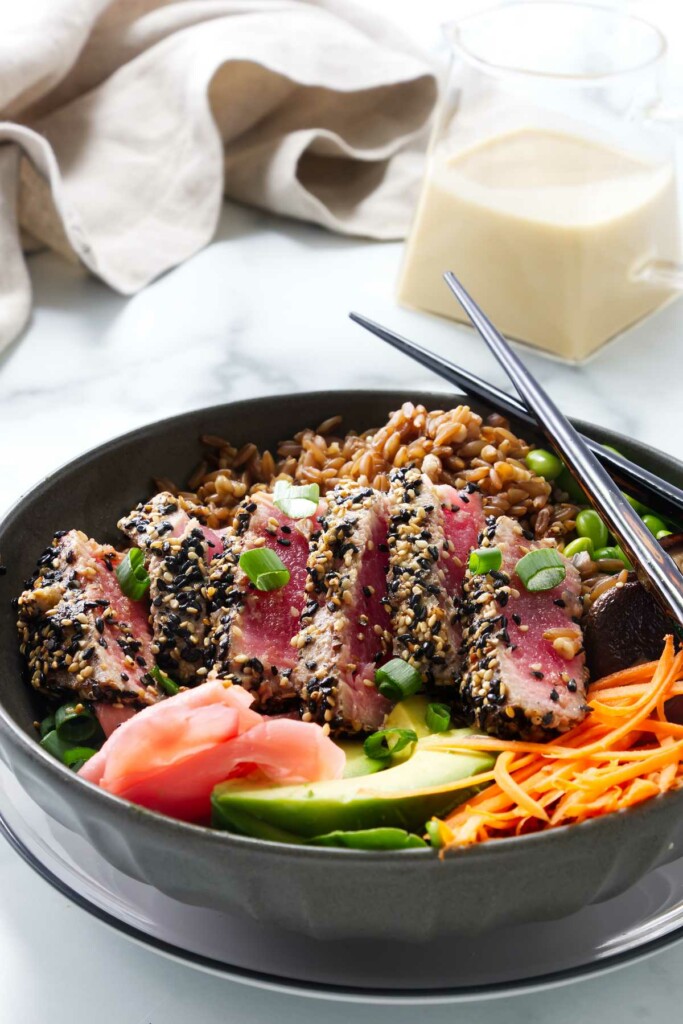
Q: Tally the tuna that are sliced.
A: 6